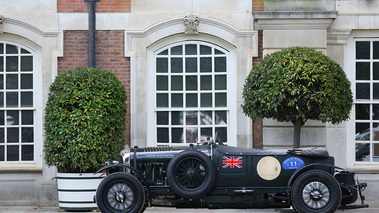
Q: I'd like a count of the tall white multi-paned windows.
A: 3